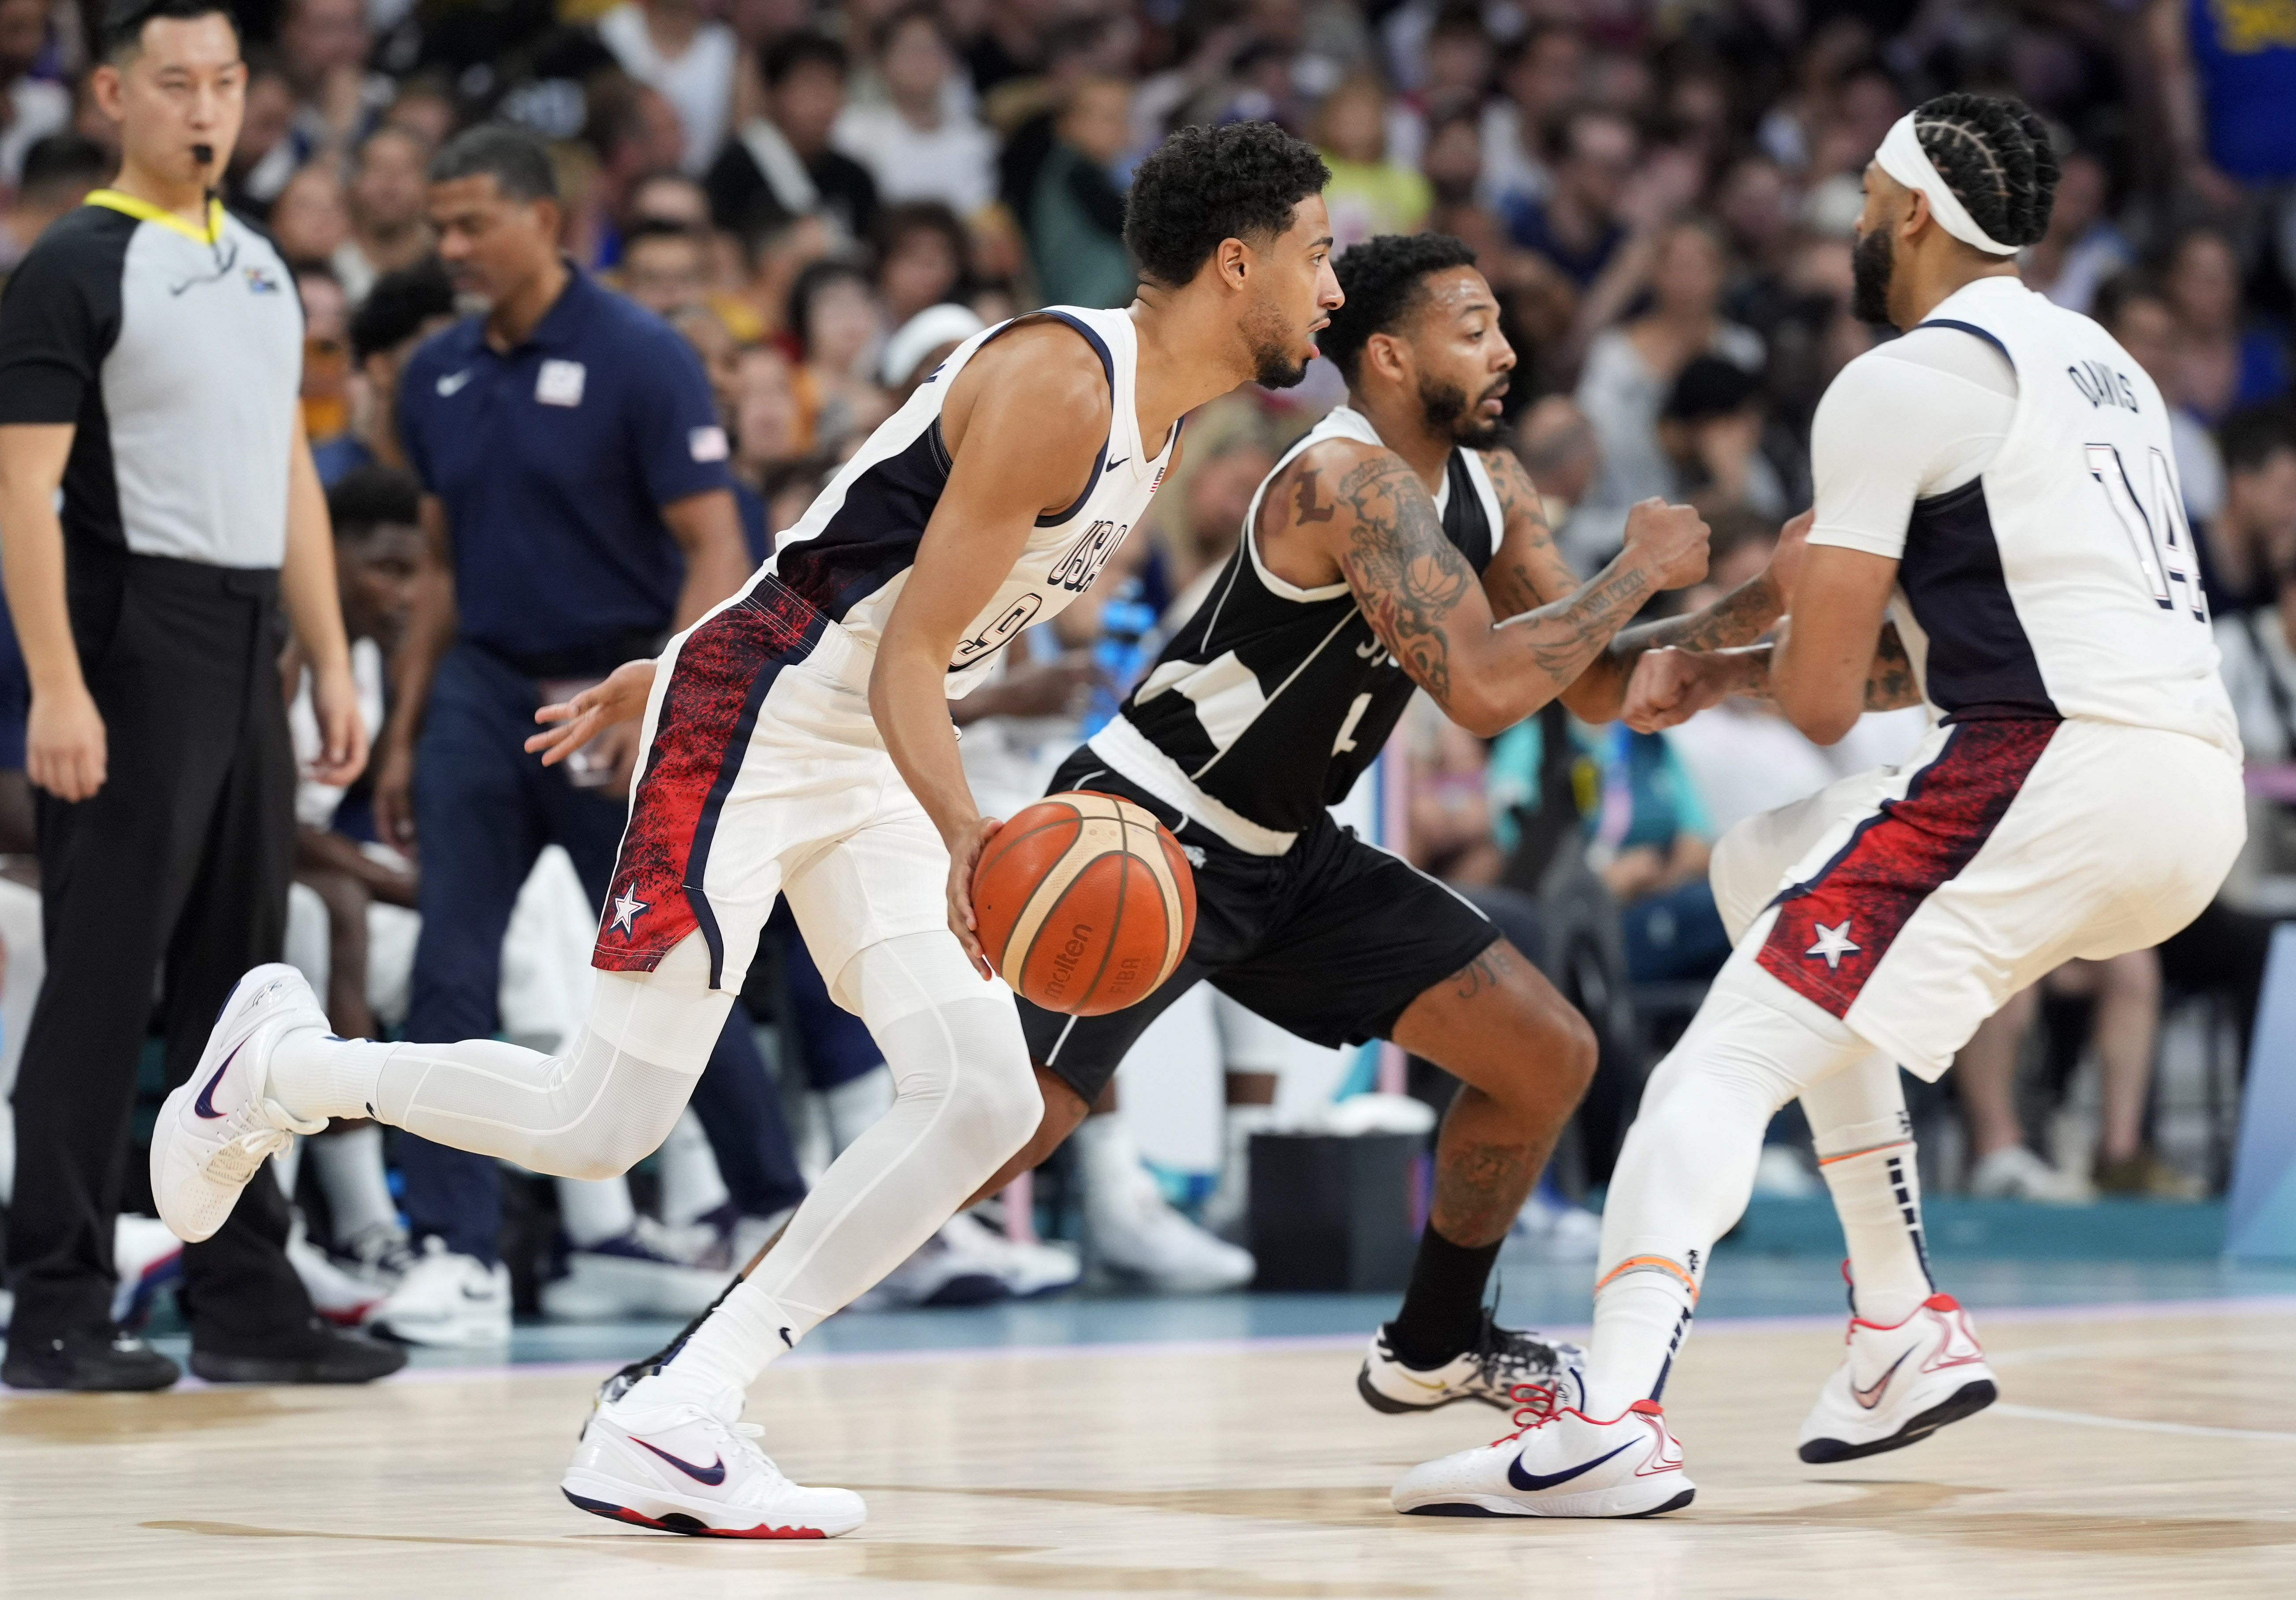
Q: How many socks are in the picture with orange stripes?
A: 2